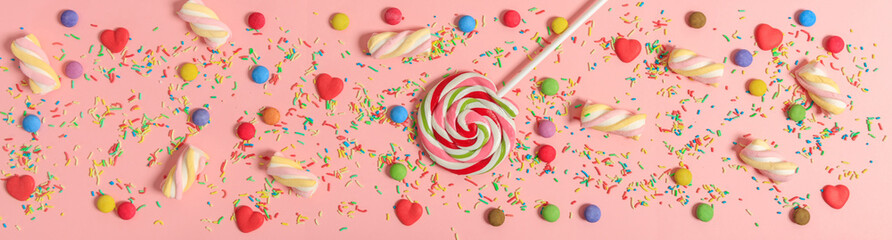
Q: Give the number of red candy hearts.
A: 8